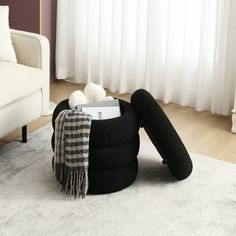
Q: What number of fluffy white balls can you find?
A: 2